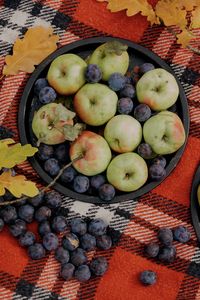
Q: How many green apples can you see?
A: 9